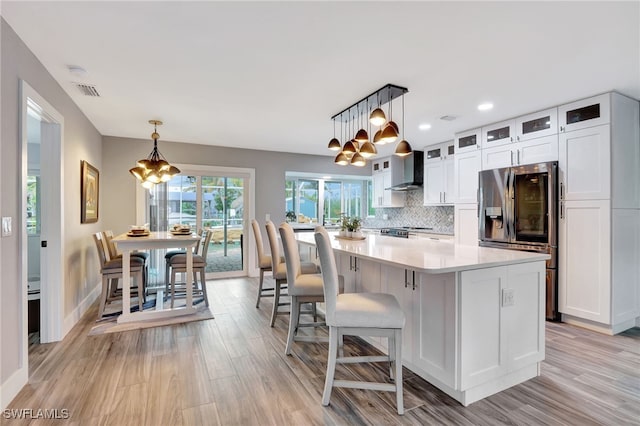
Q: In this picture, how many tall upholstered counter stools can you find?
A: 4